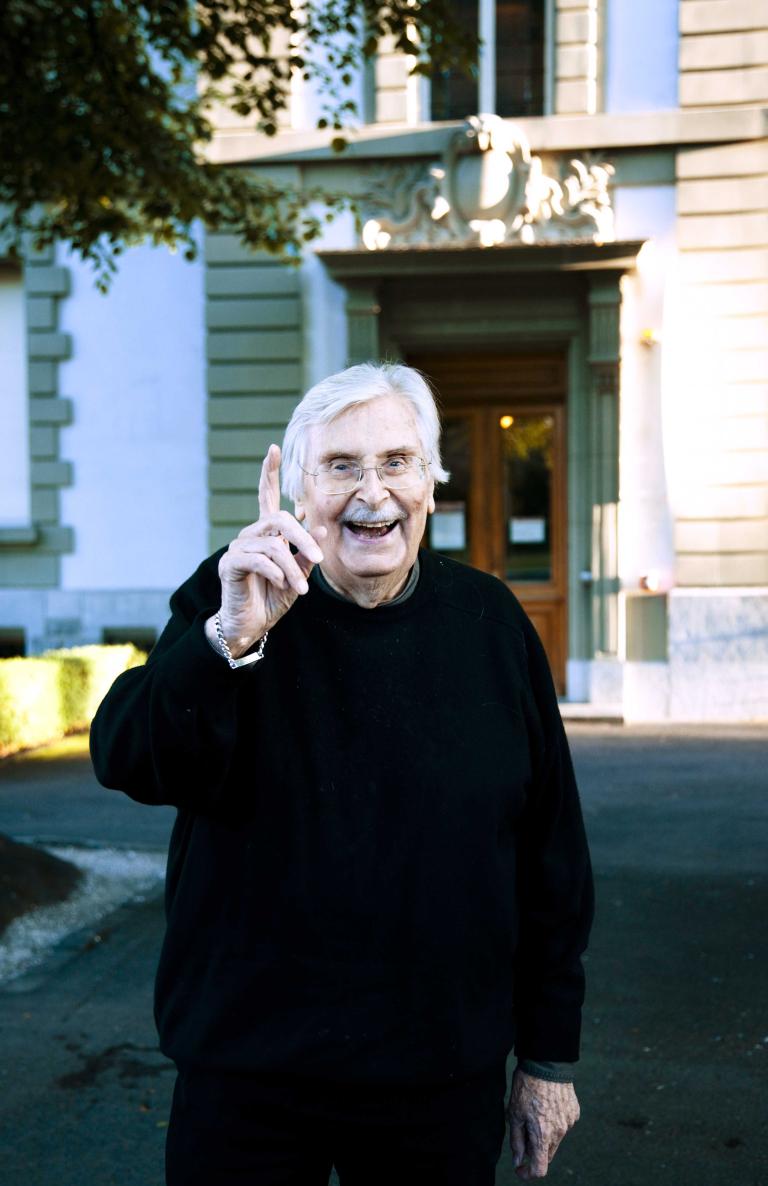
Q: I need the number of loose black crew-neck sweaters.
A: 1